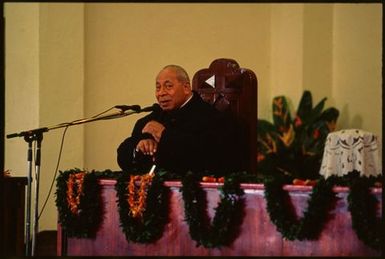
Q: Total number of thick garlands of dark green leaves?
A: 5